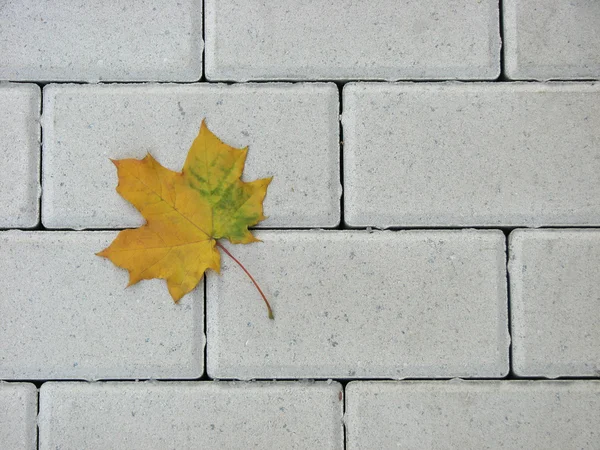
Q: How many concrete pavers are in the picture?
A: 12